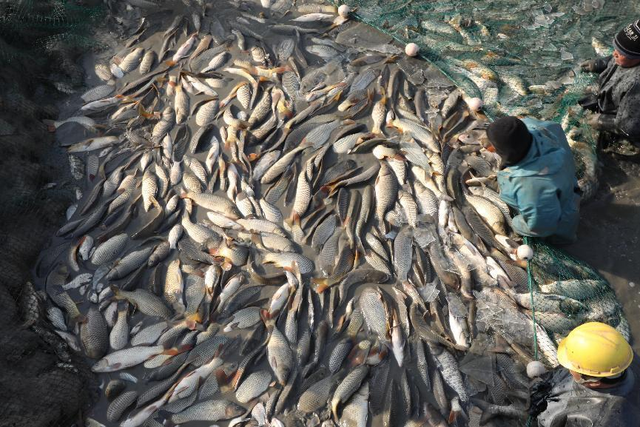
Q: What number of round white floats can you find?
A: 5